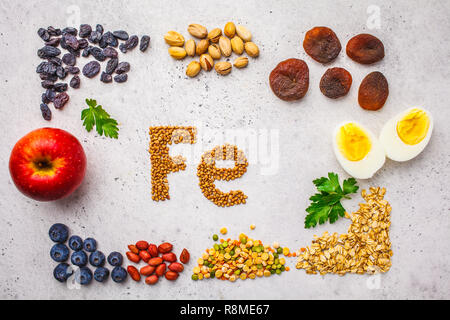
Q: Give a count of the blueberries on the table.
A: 11